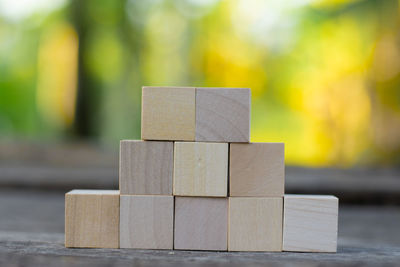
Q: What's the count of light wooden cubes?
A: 10